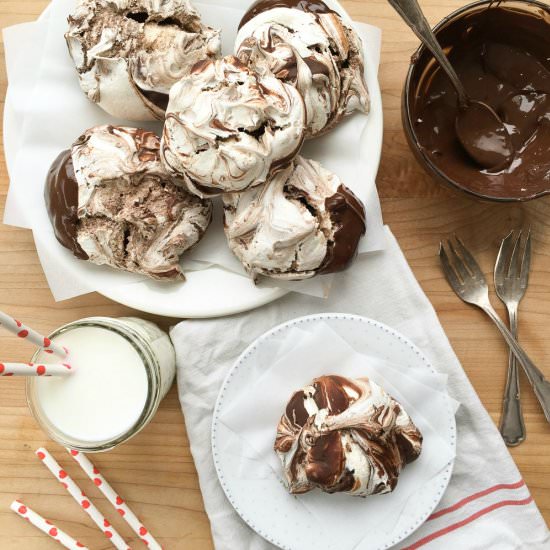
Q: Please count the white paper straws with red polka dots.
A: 5